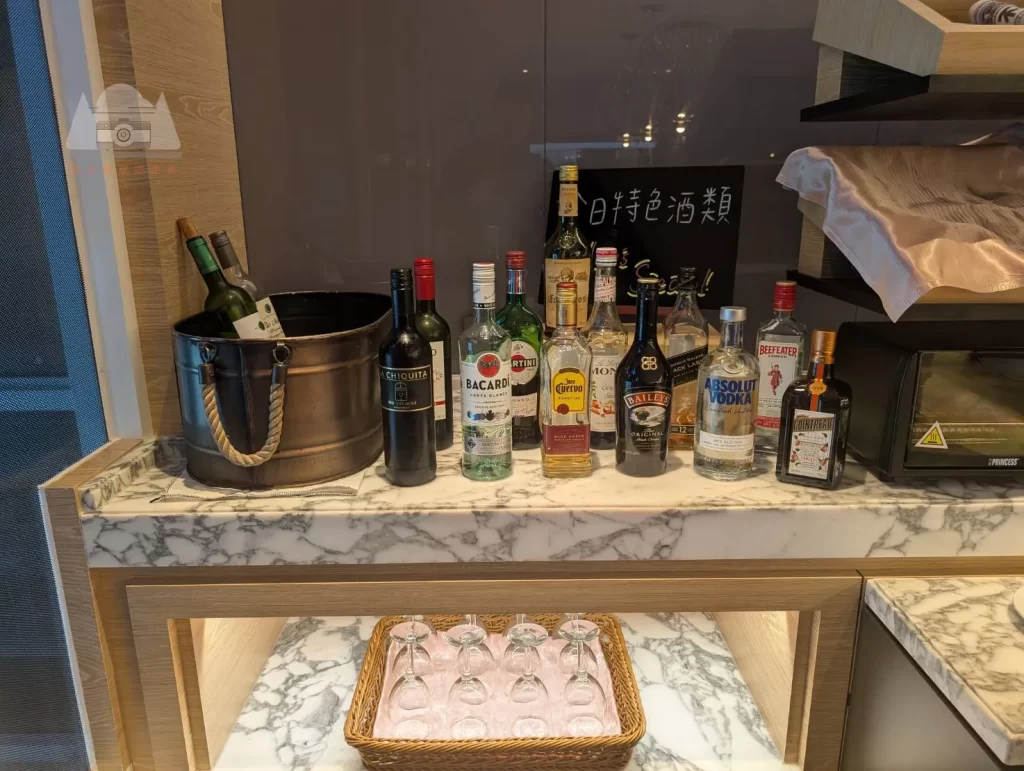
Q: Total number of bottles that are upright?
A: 12